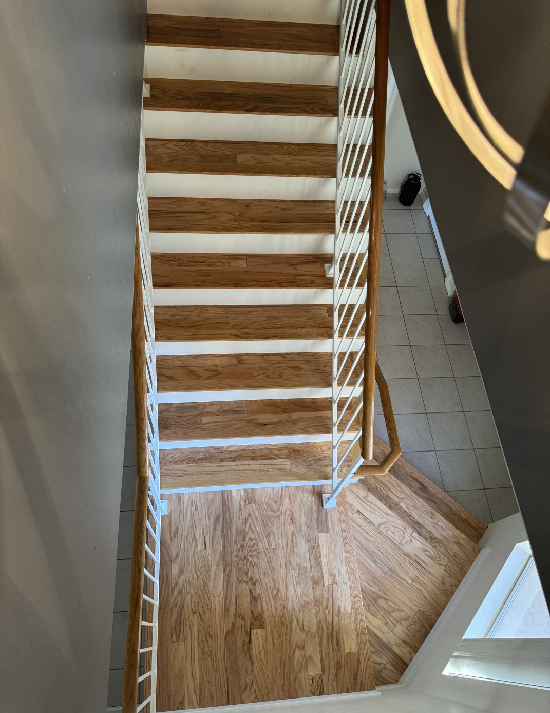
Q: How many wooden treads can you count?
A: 9